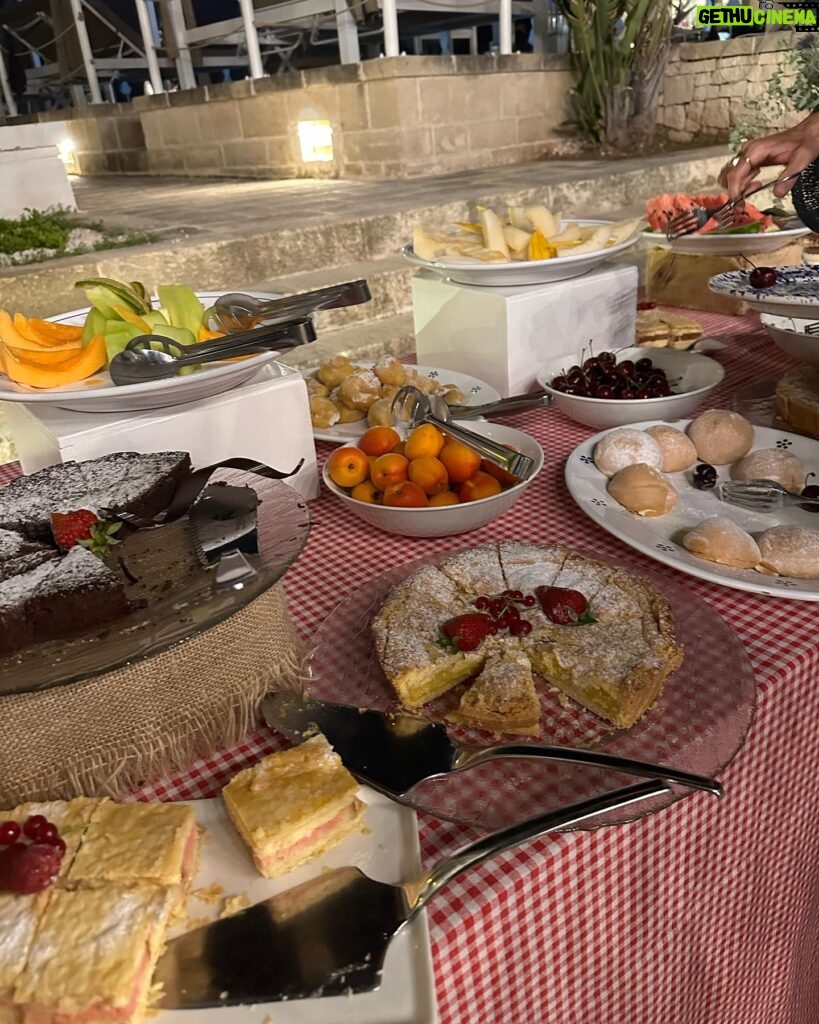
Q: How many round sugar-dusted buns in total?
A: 7